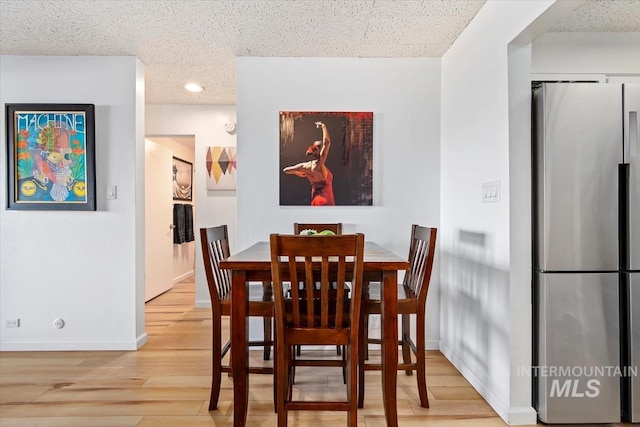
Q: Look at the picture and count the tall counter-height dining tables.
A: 1